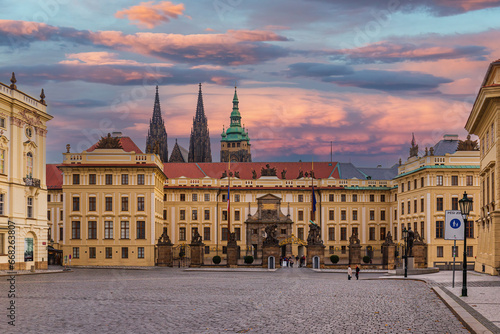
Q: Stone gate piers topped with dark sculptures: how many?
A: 8